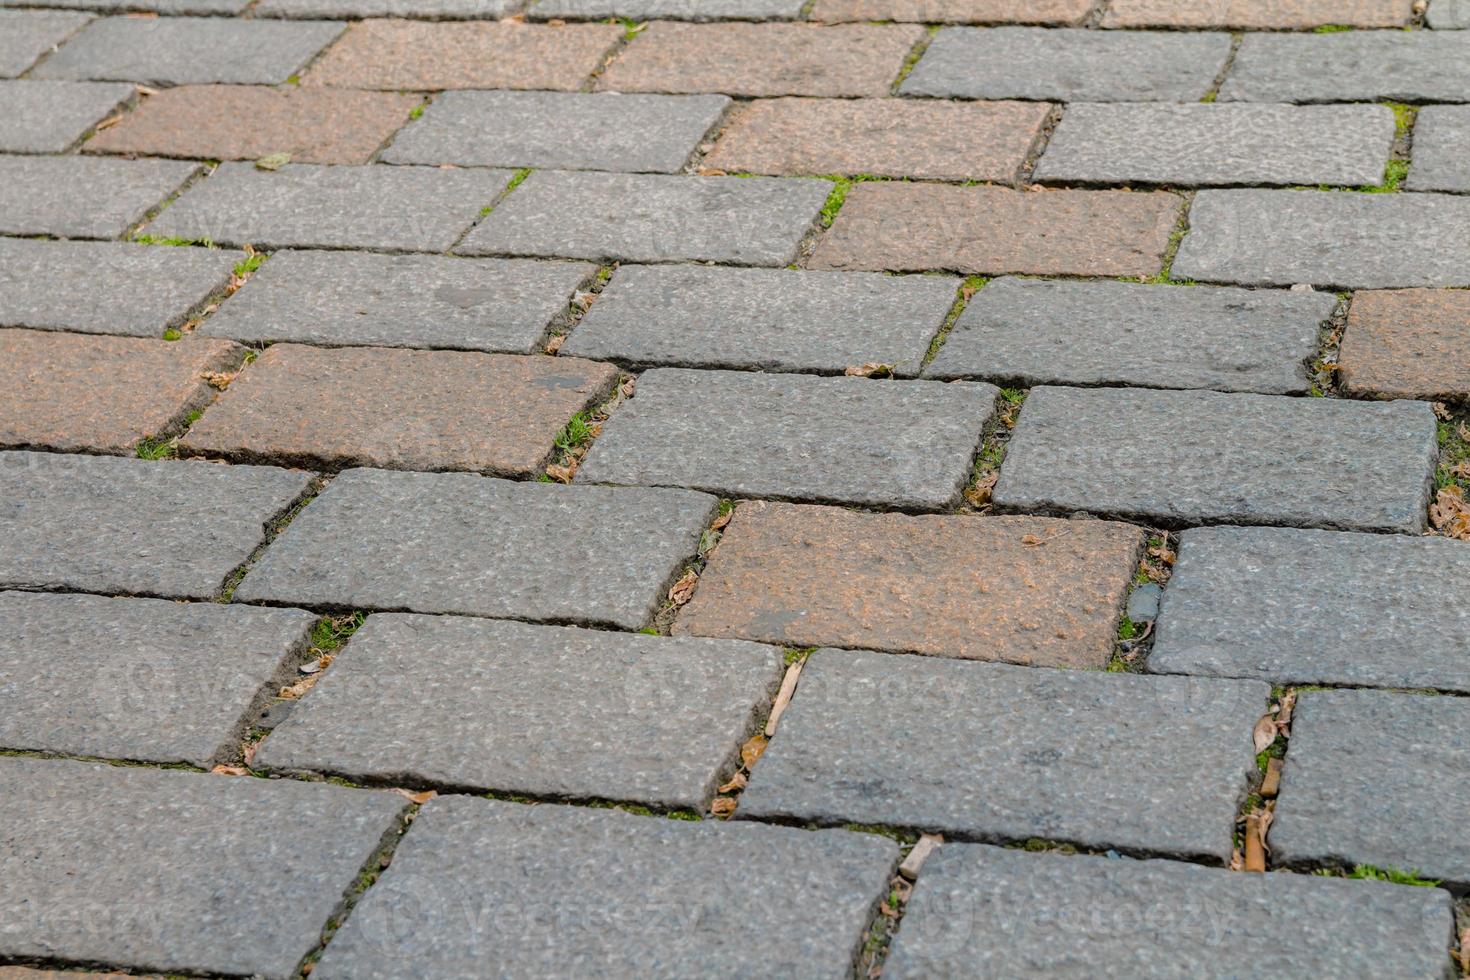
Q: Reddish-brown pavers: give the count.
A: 11